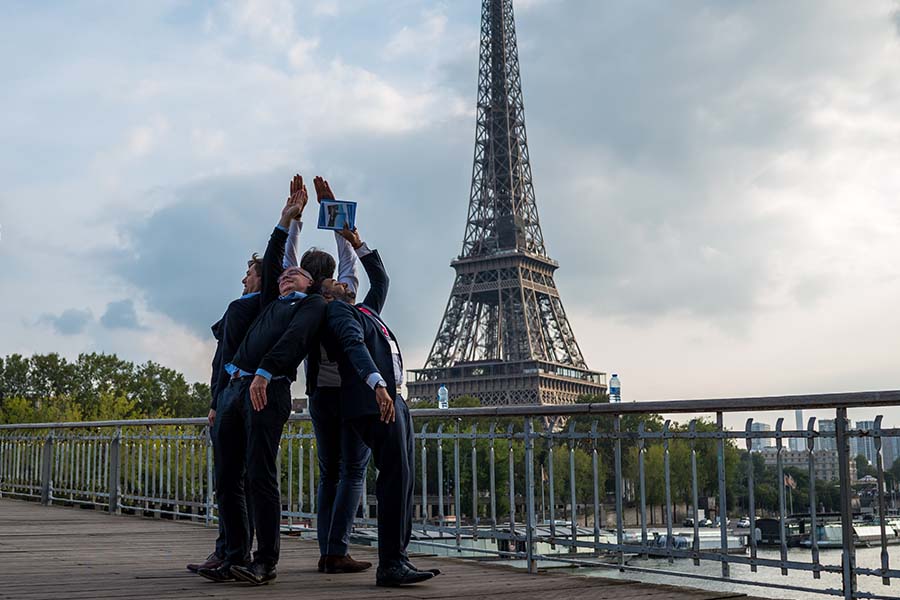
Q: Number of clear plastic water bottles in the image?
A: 2